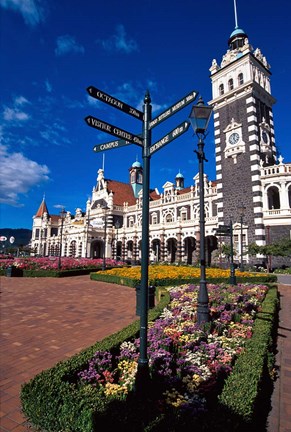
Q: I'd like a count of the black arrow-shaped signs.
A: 5